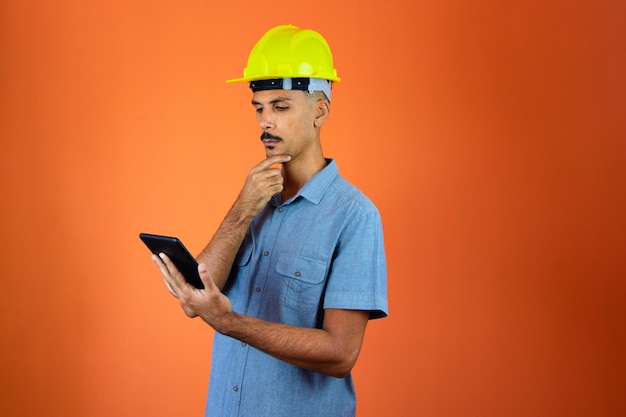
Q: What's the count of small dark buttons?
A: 6